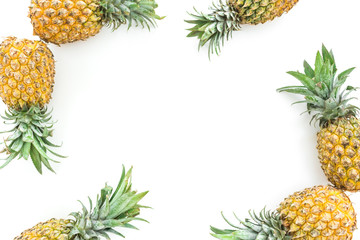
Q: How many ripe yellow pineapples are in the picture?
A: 6